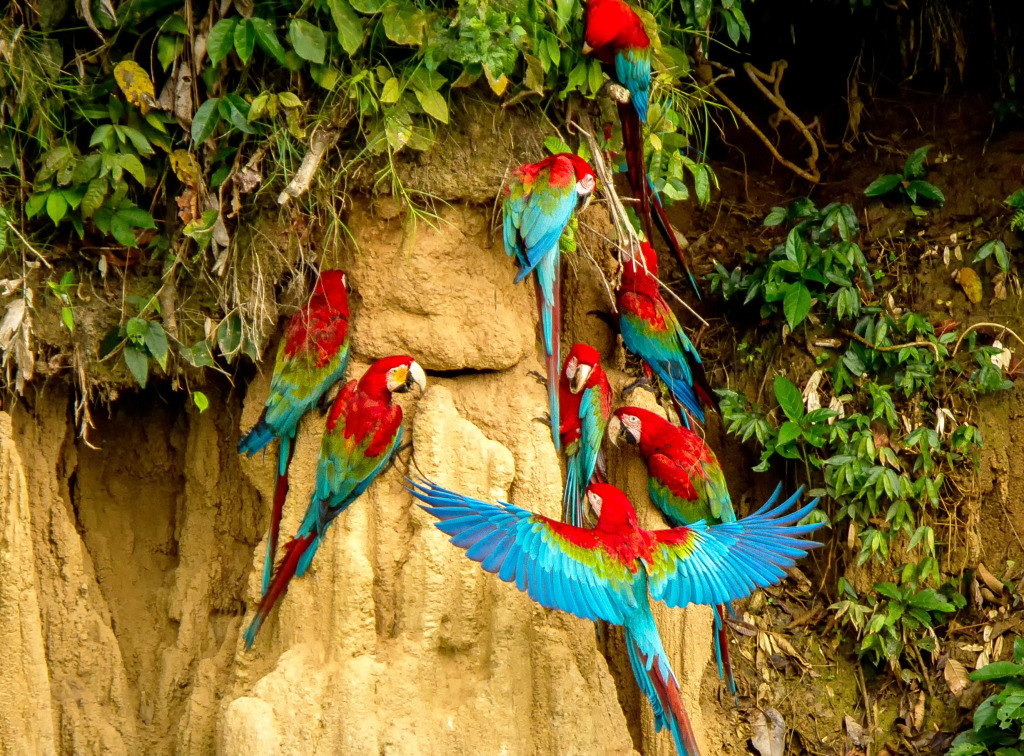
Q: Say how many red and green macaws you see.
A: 8